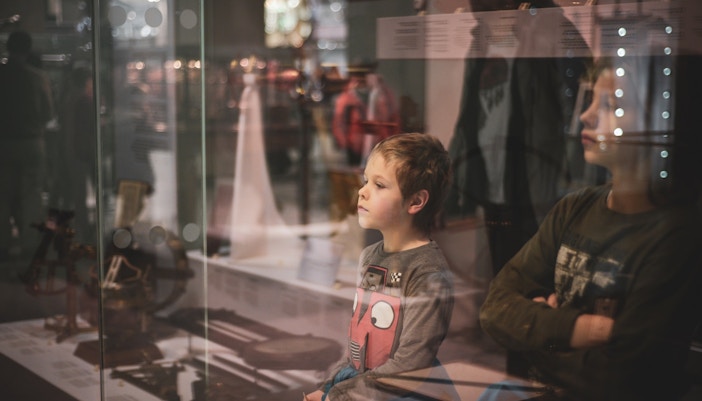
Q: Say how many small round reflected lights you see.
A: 13